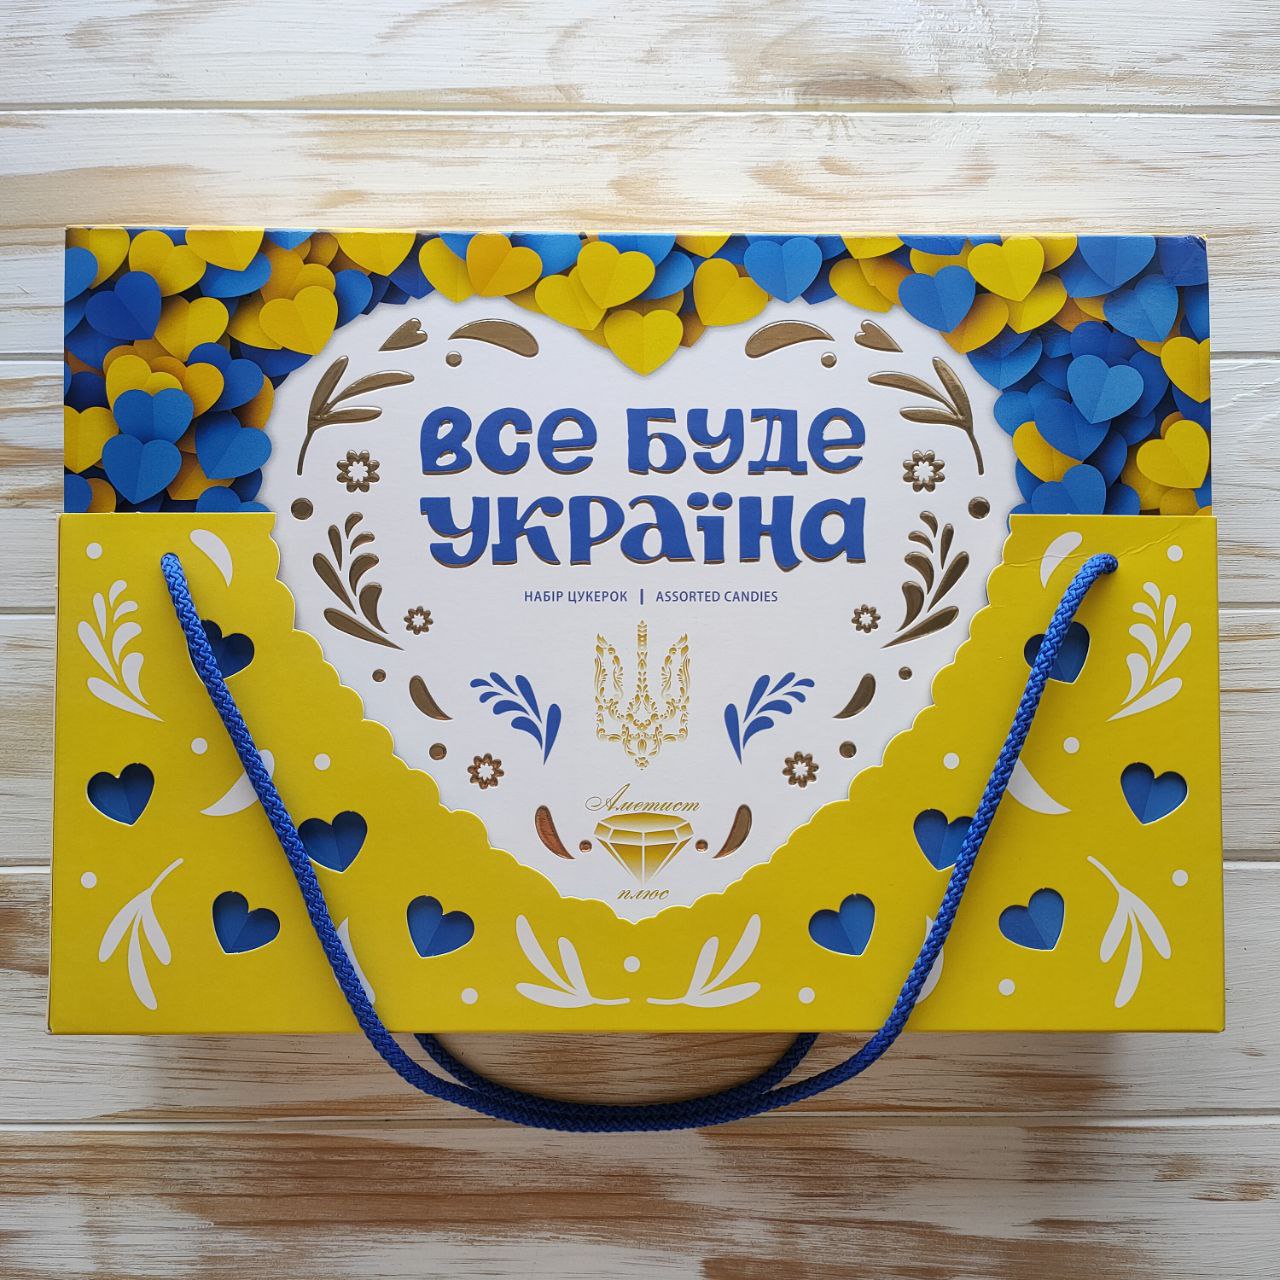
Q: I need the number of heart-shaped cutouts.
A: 10